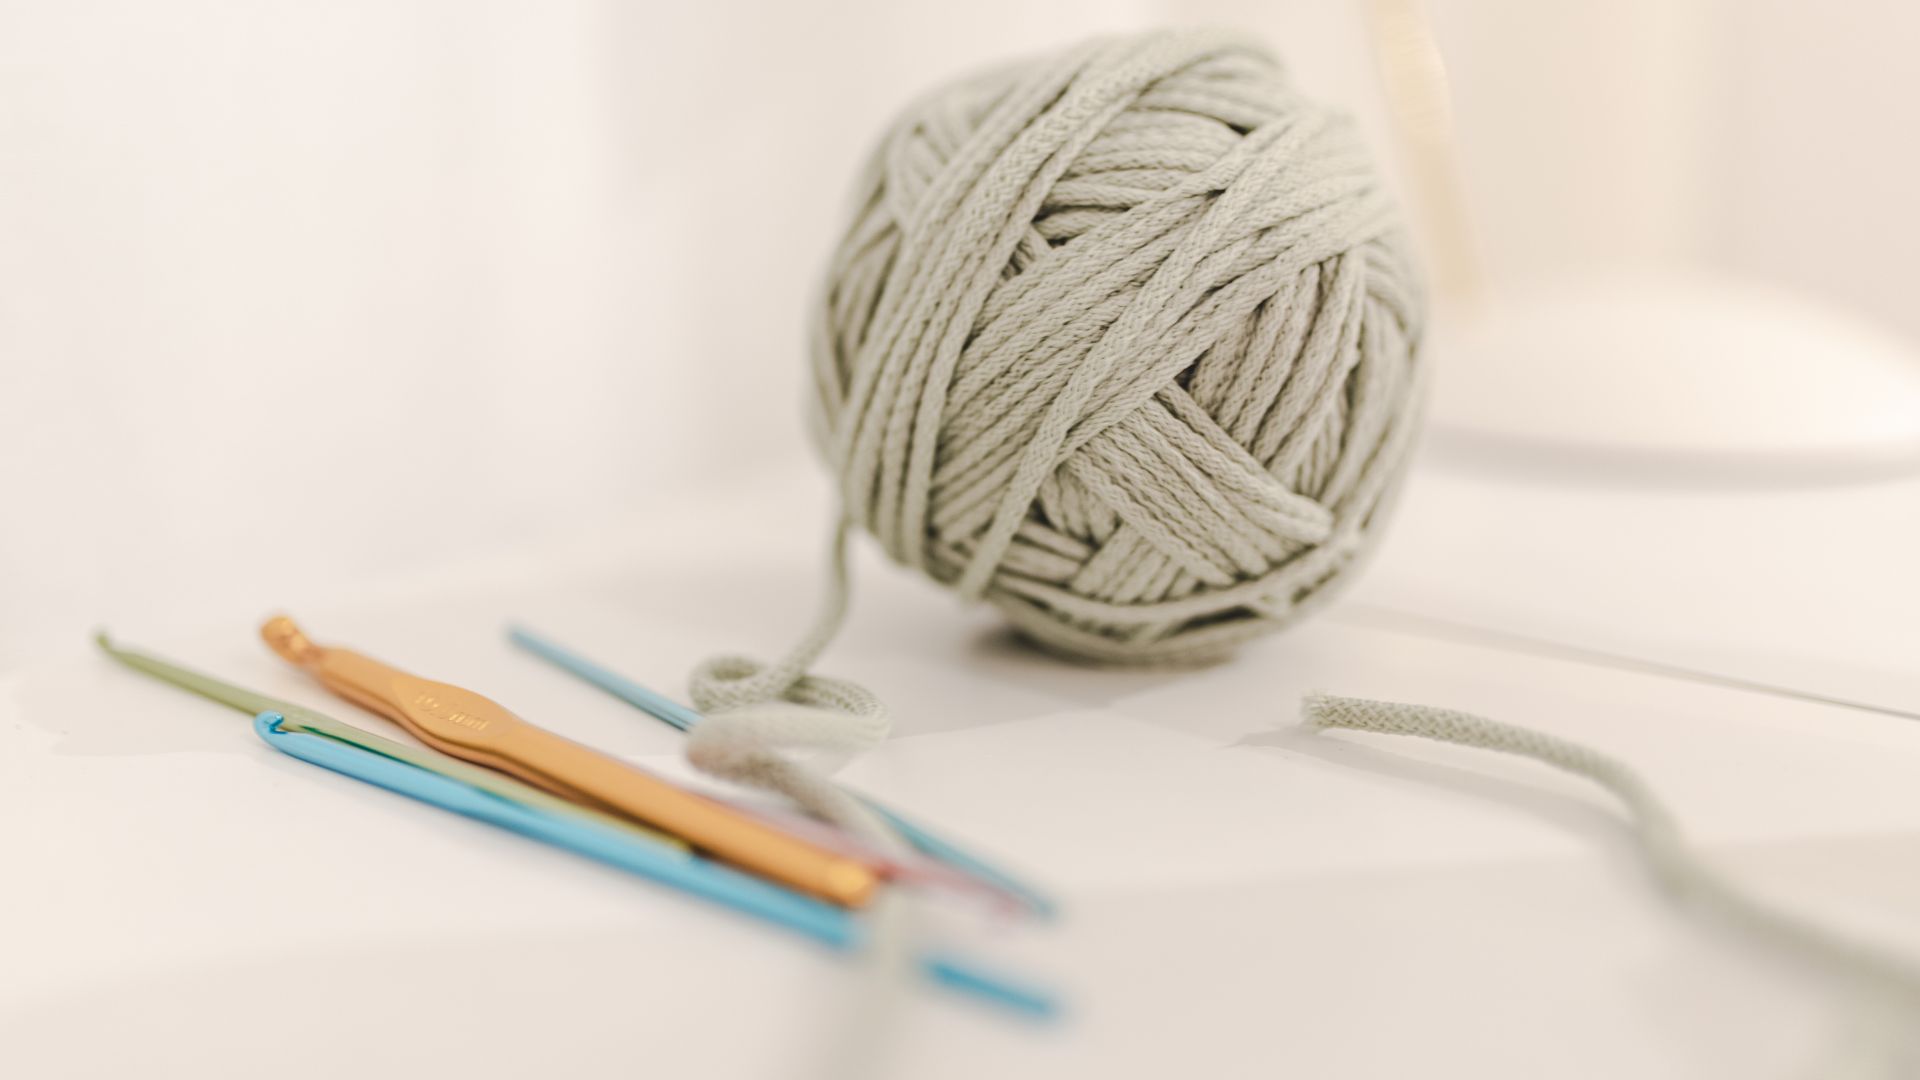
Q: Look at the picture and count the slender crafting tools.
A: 5